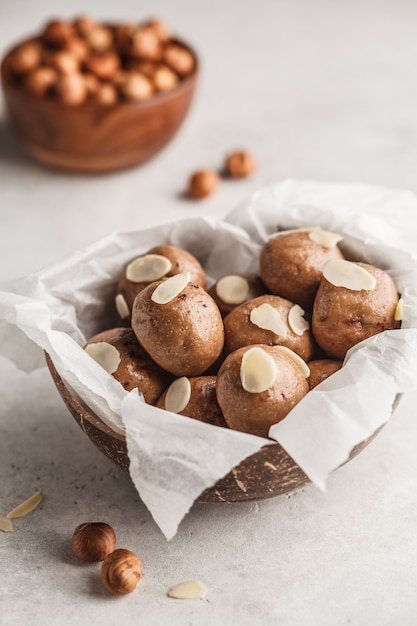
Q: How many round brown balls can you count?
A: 10